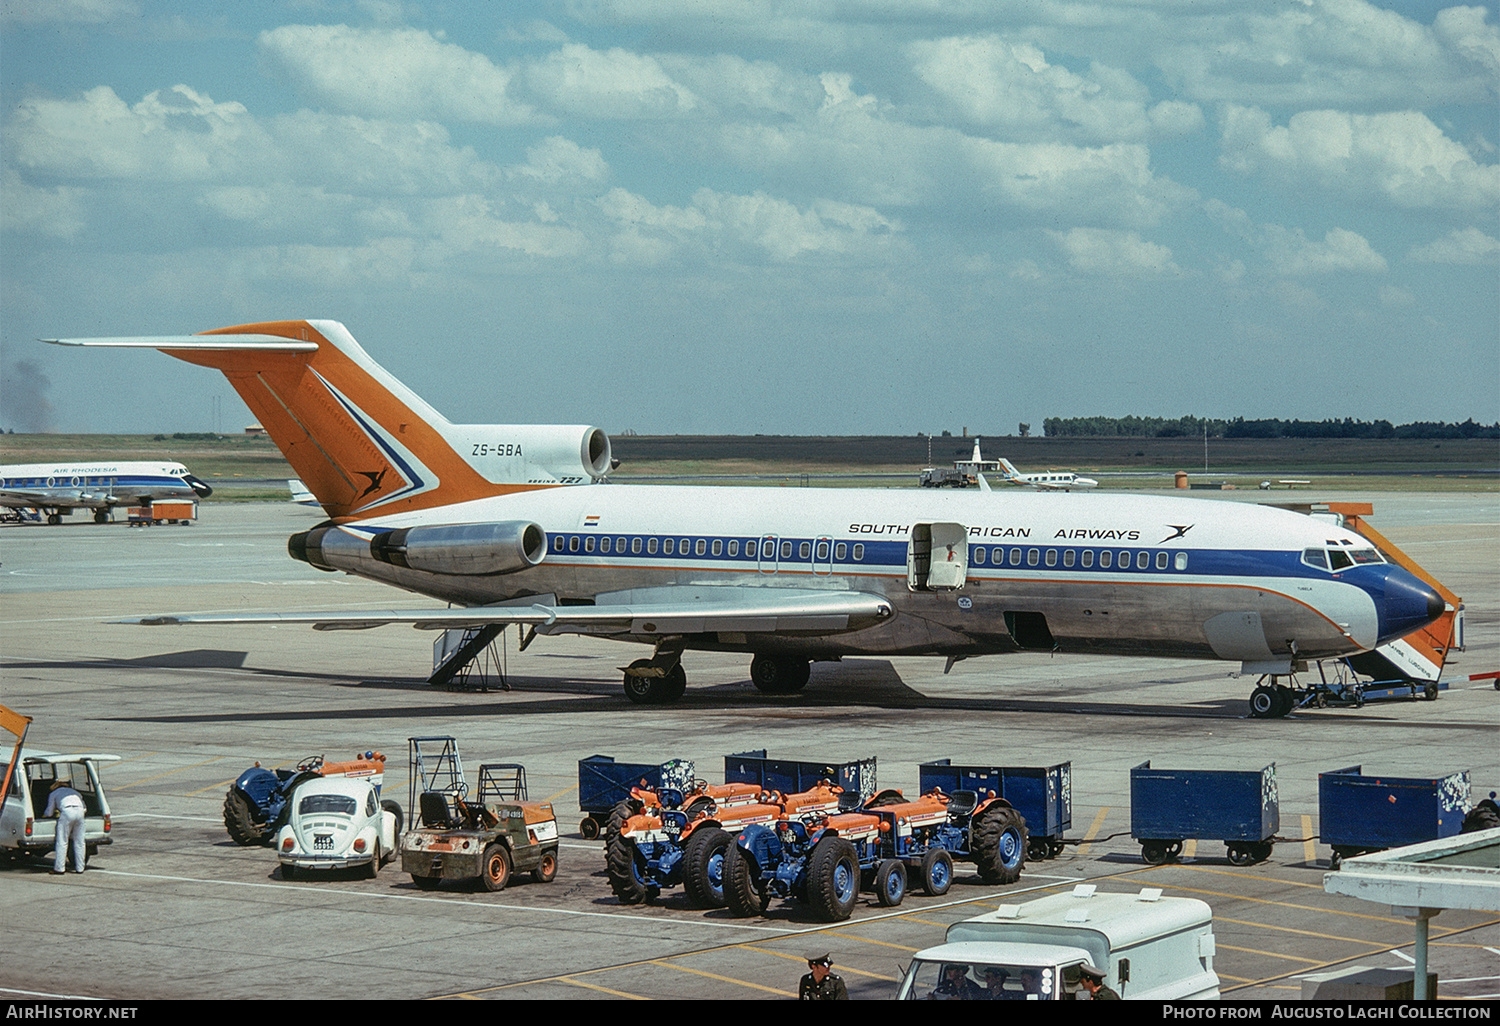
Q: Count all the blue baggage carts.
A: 5